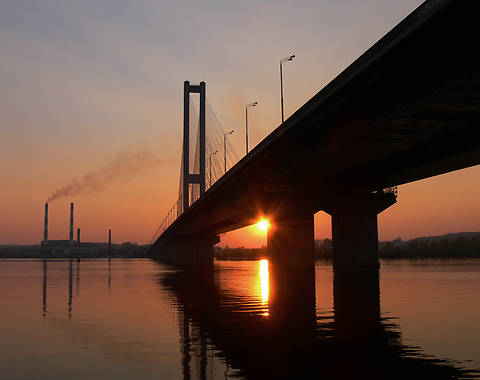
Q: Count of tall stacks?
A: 2